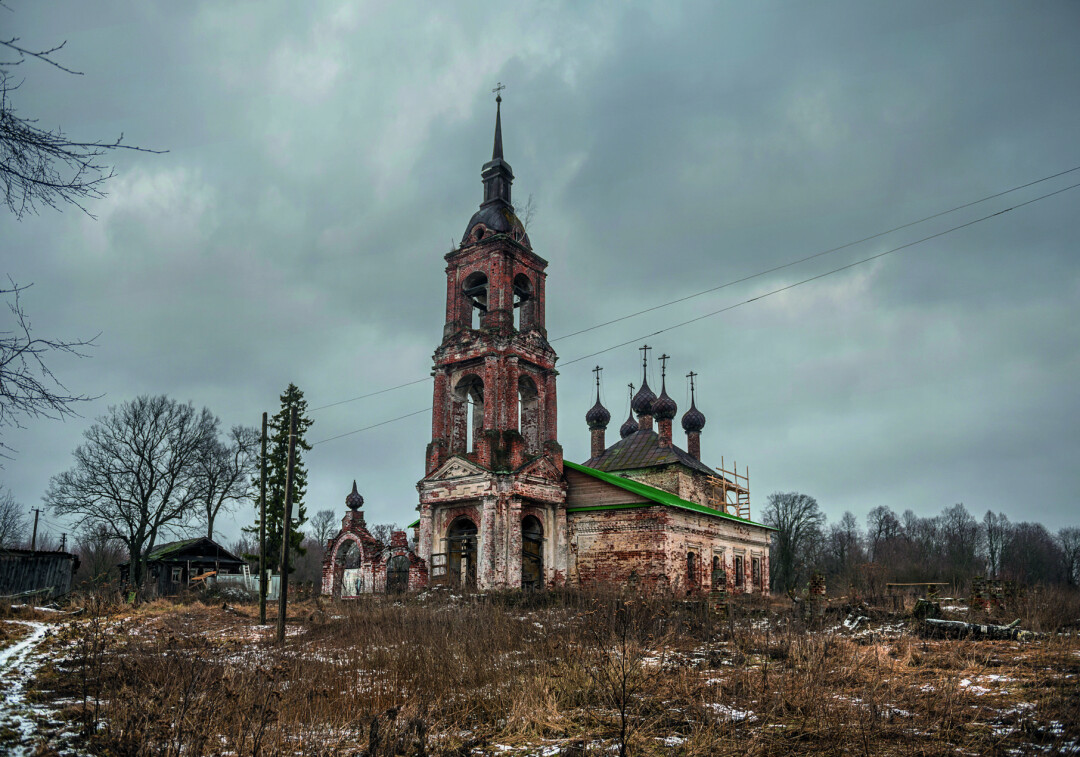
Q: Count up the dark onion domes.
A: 6